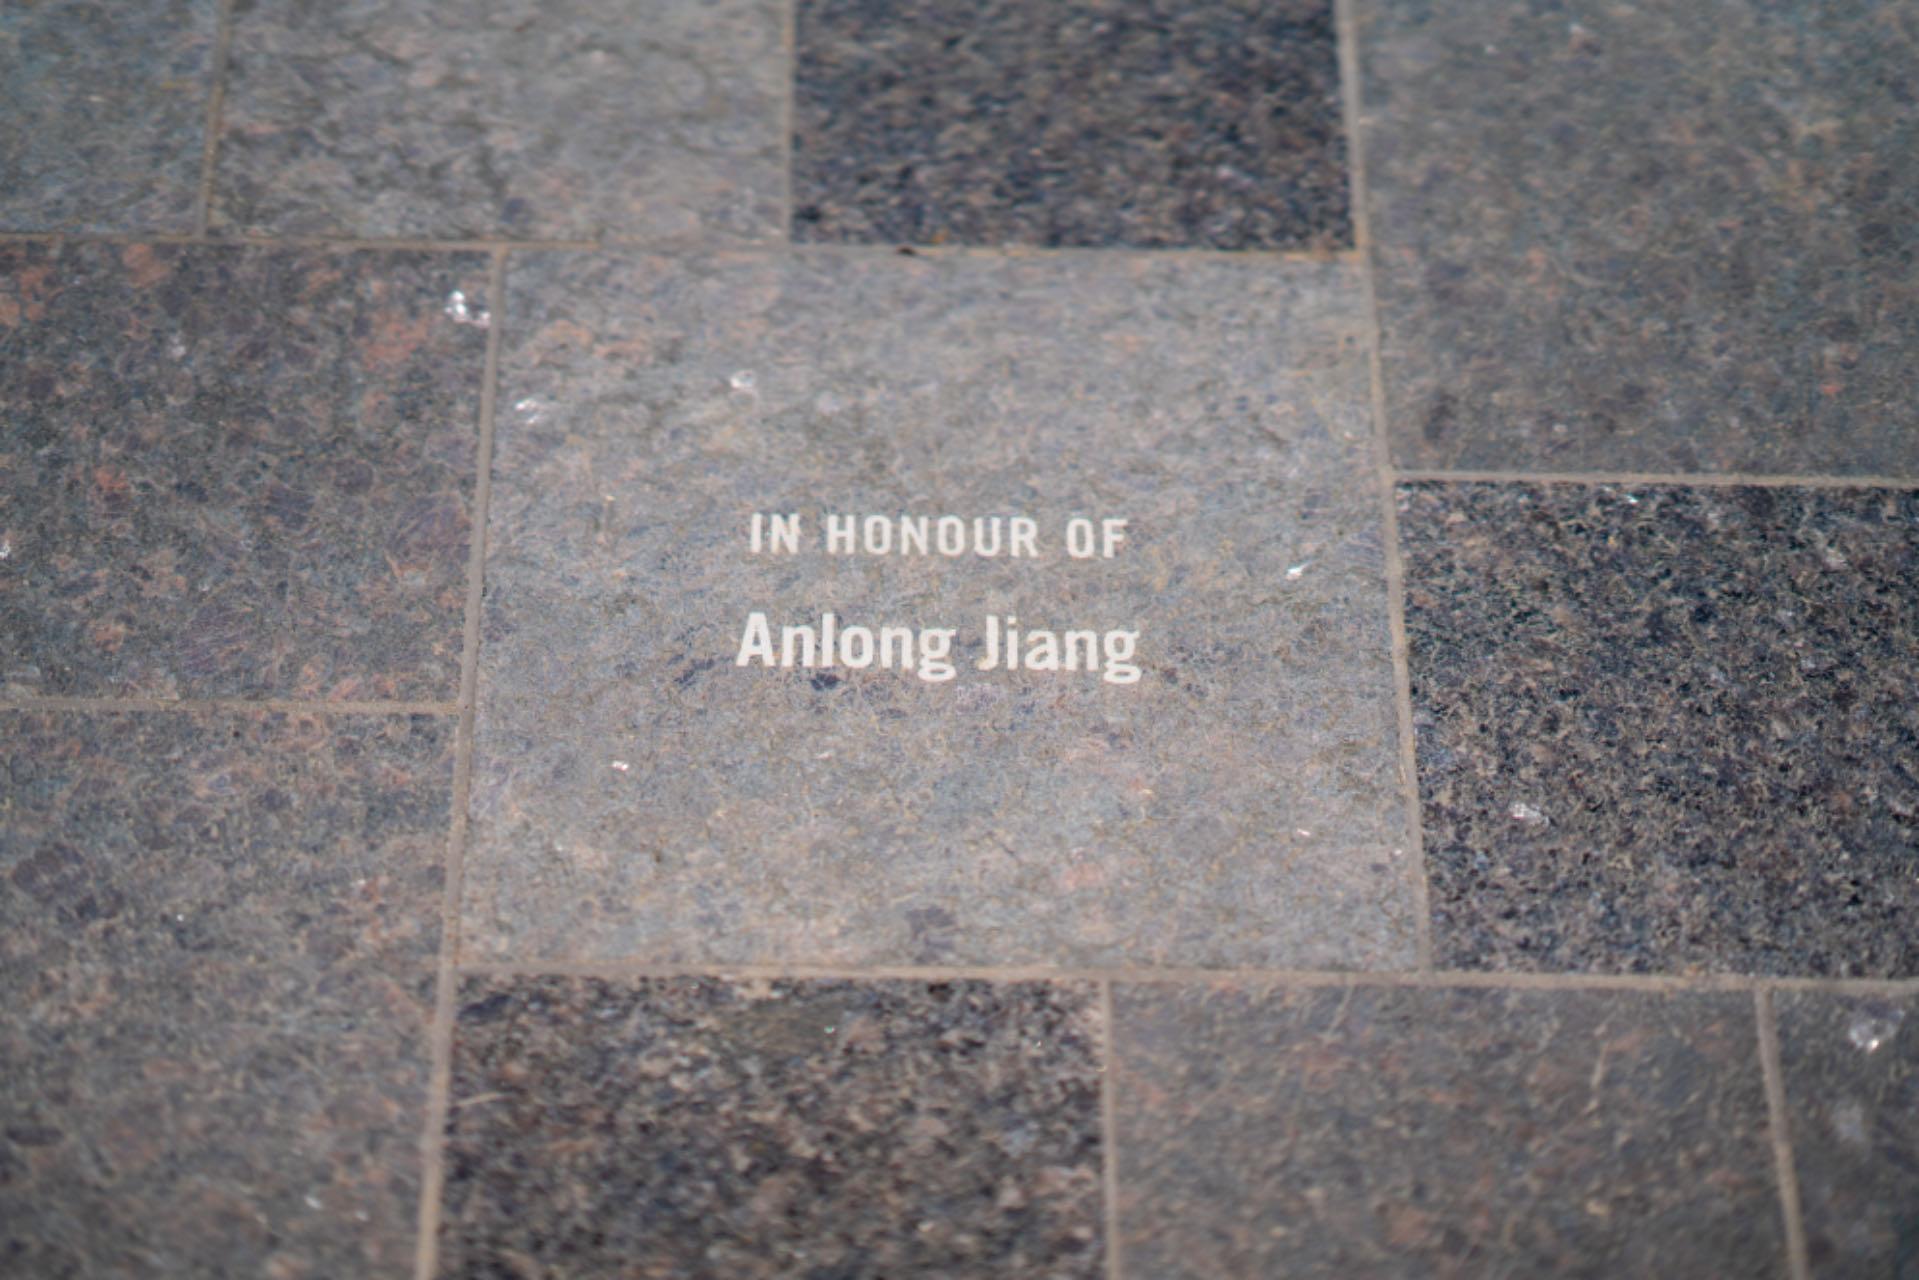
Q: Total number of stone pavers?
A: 11